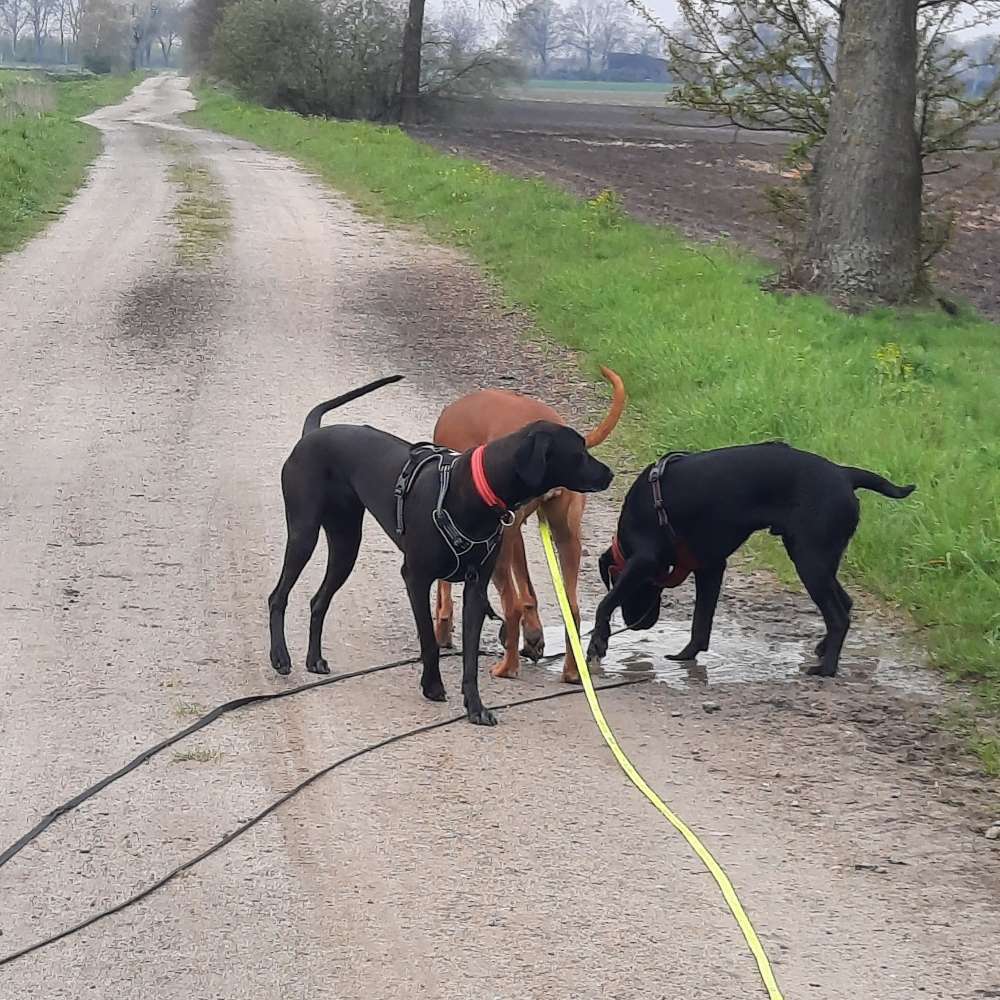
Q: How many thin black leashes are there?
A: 2